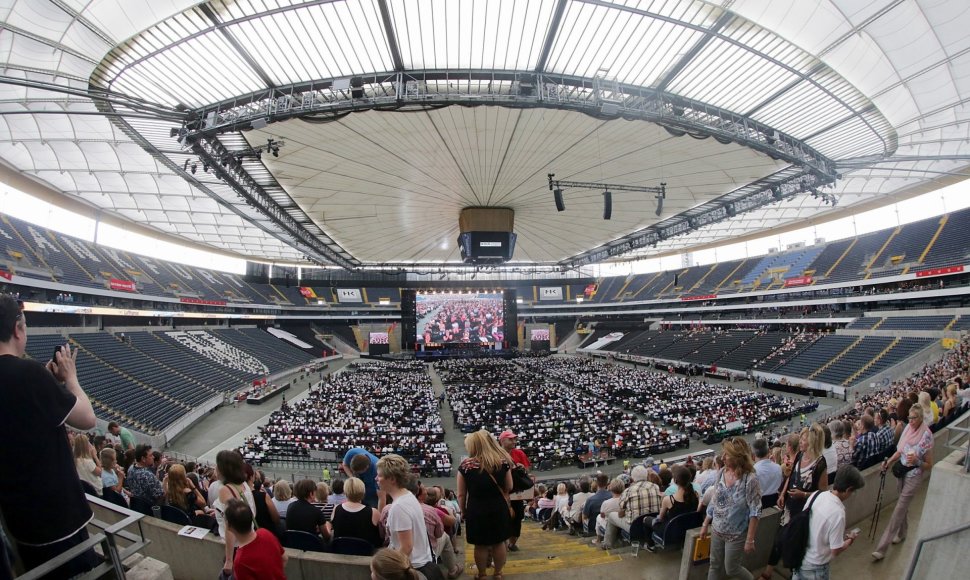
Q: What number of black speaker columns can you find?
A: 3